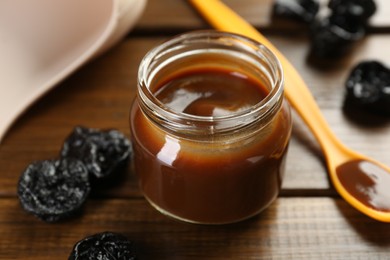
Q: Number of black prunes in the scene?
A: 7